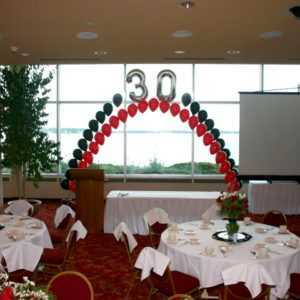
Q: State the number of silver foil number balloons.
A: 2